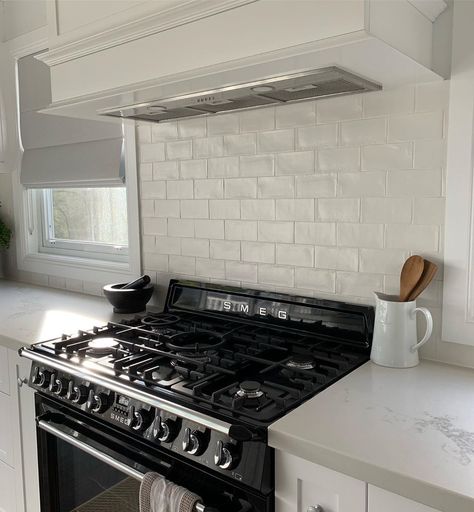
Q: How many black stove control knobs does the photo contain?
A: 8